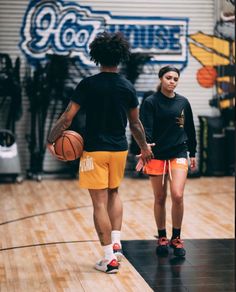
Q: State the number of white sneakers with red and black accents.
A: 2